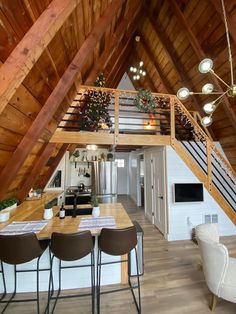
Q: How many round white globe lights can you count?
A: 12